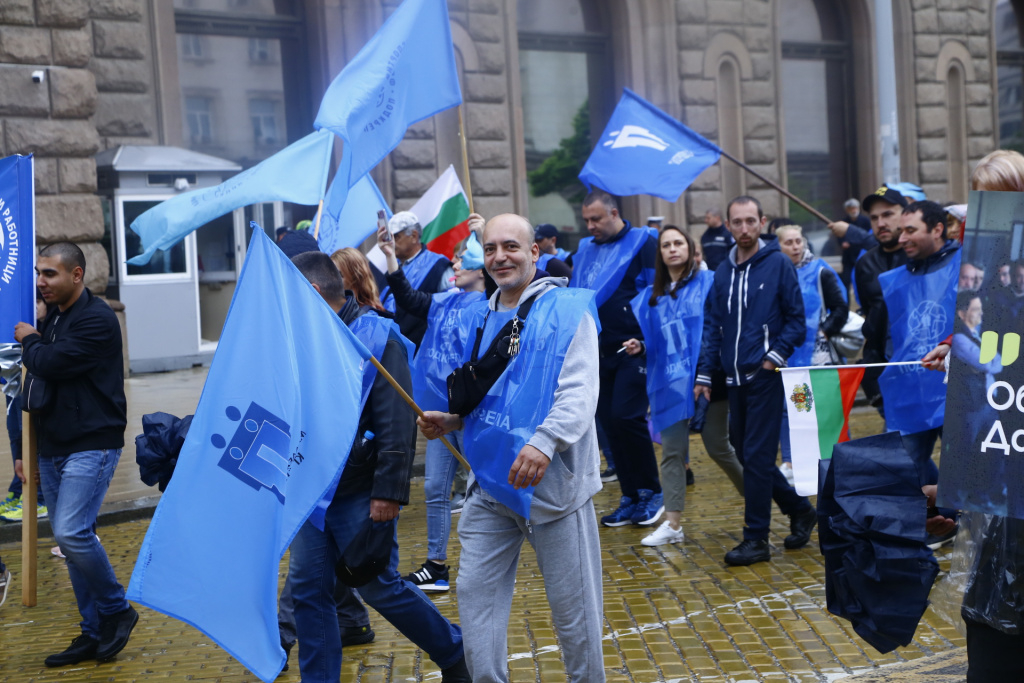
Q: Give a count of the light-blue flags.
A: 4